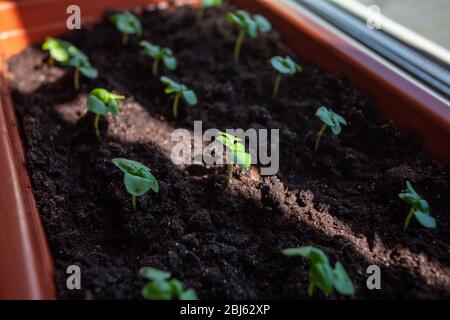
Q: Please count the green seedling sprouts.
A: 15